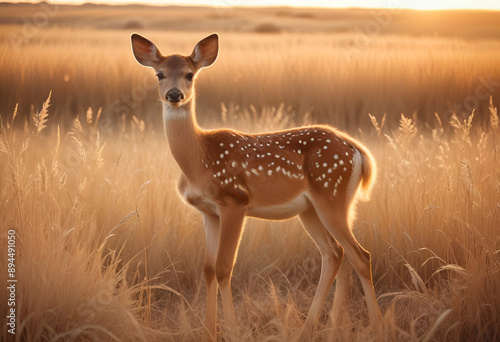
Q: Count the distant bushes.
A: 2